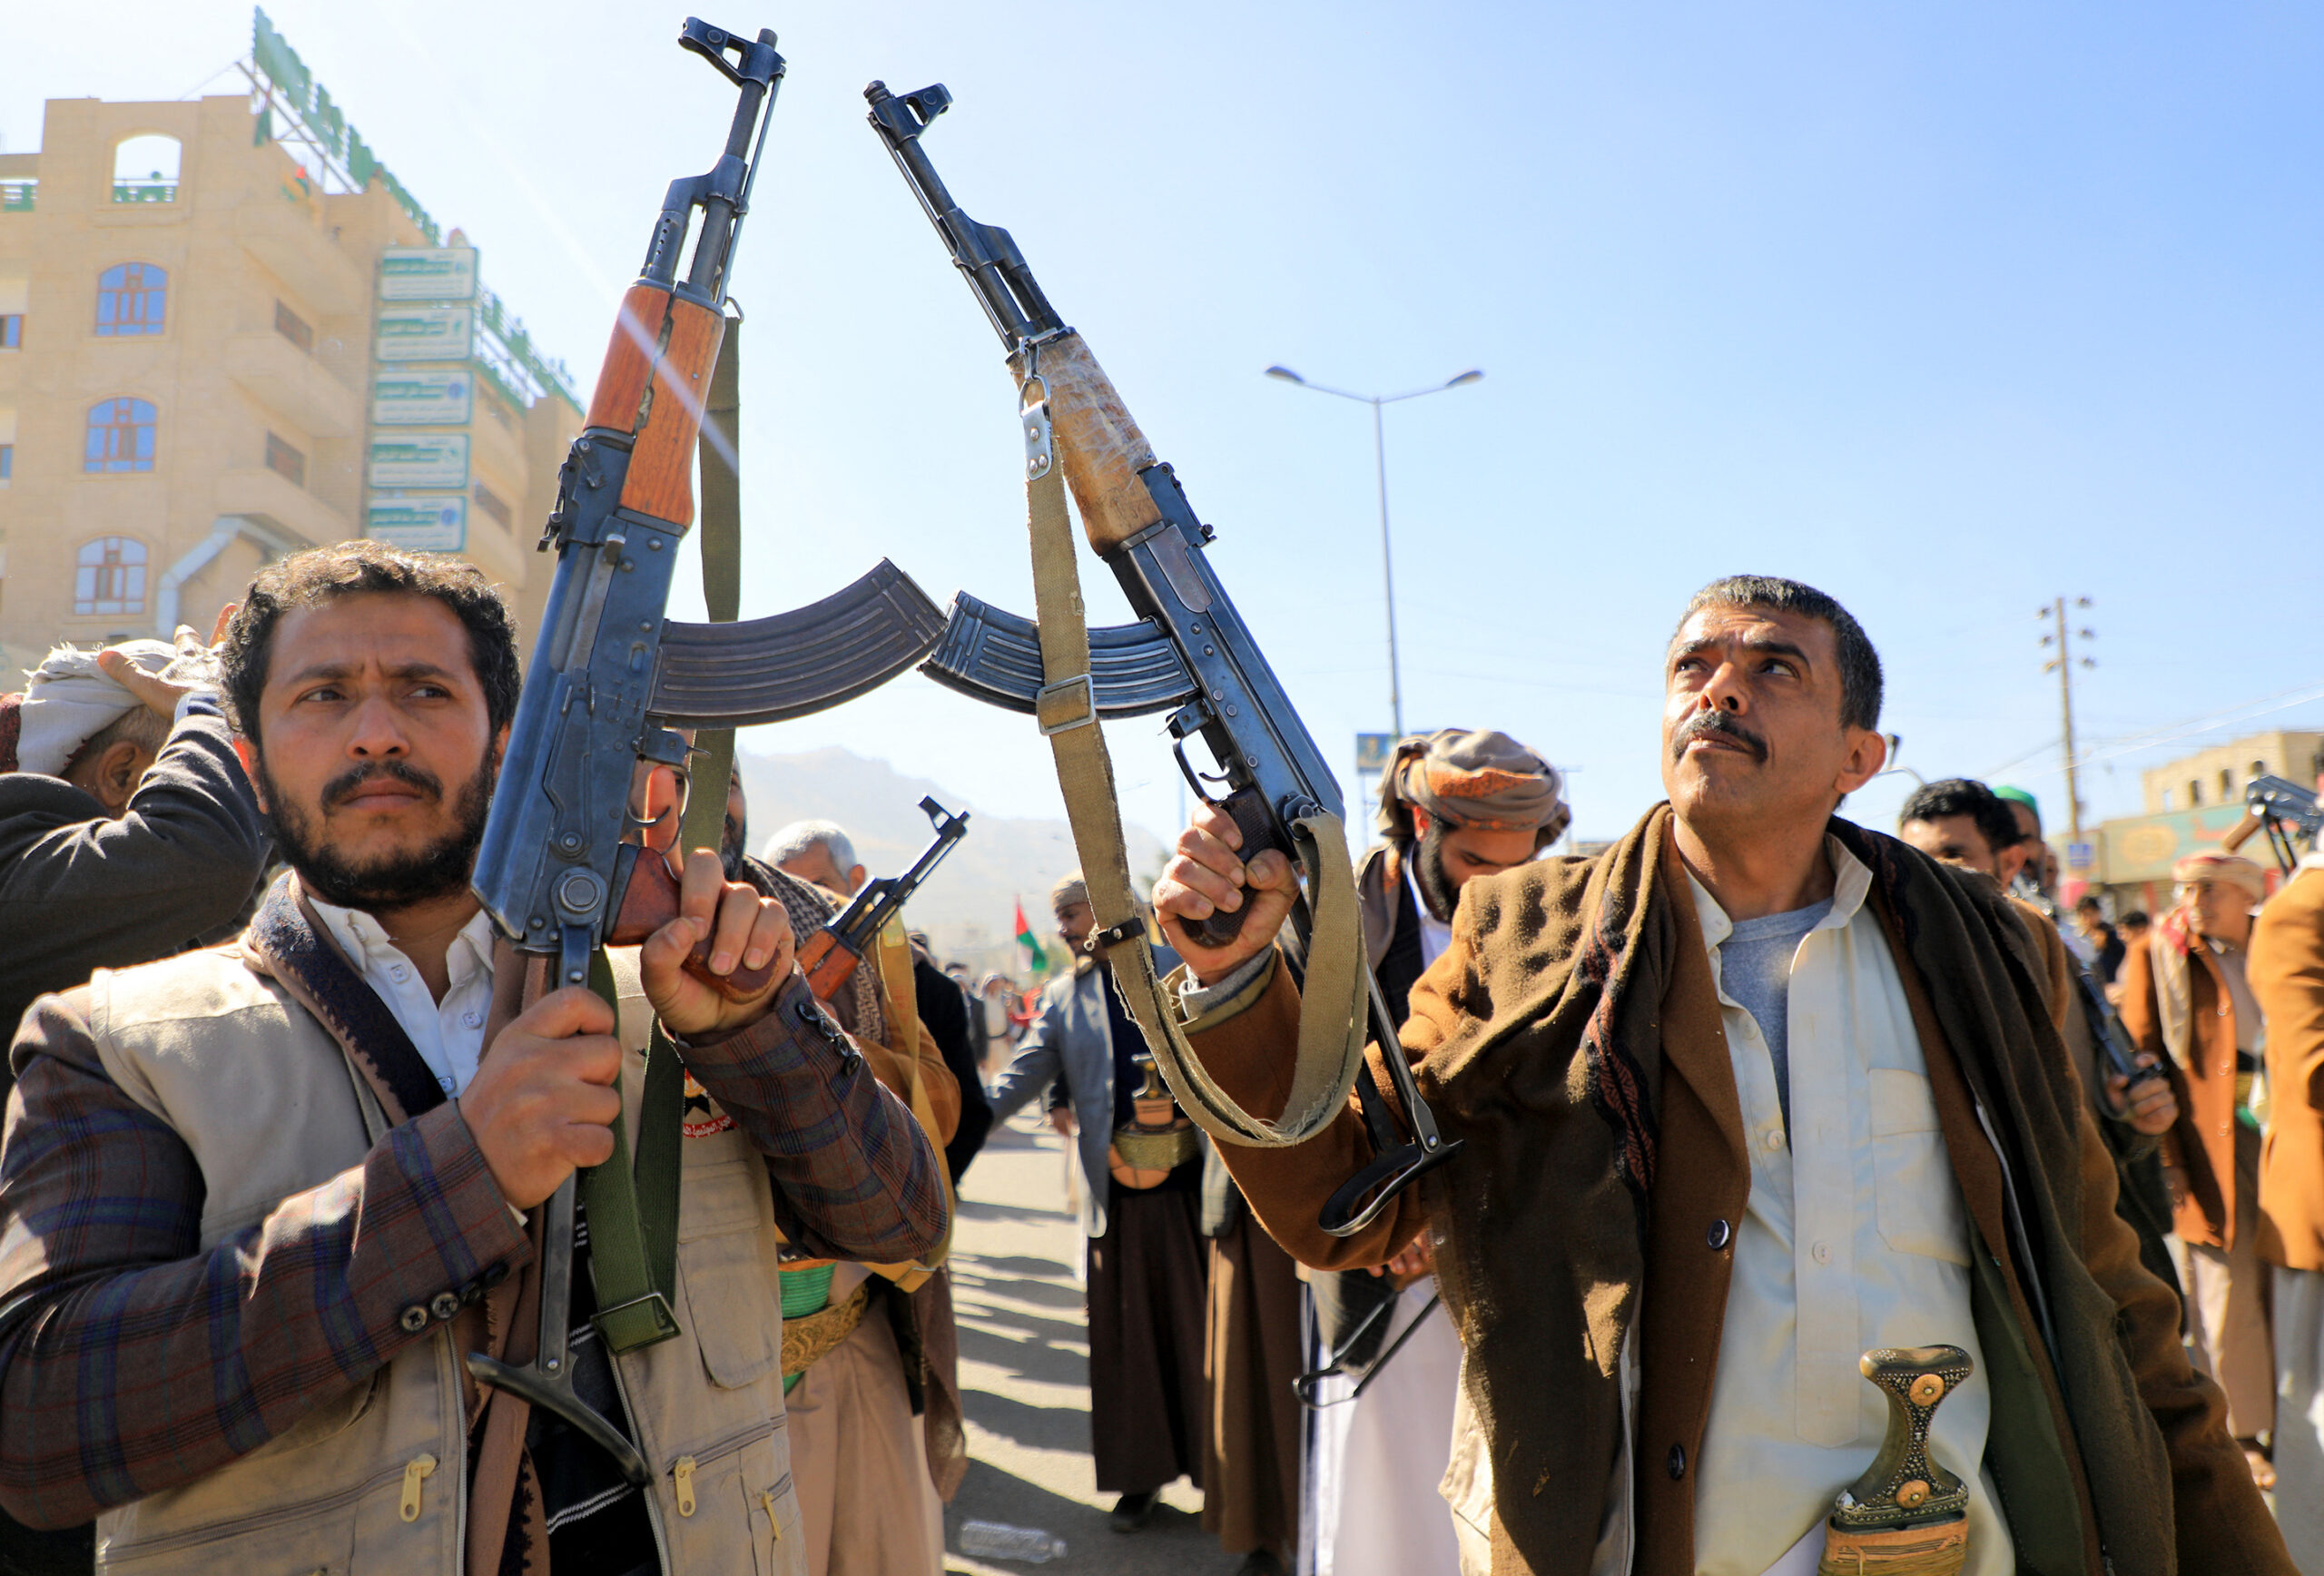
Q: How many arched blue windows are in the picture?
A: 3